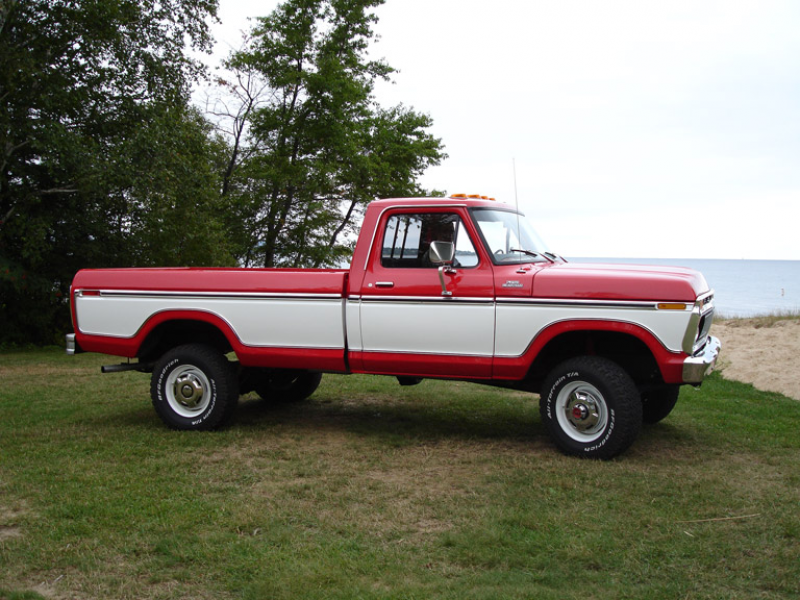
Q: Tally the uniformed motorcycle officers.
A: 0